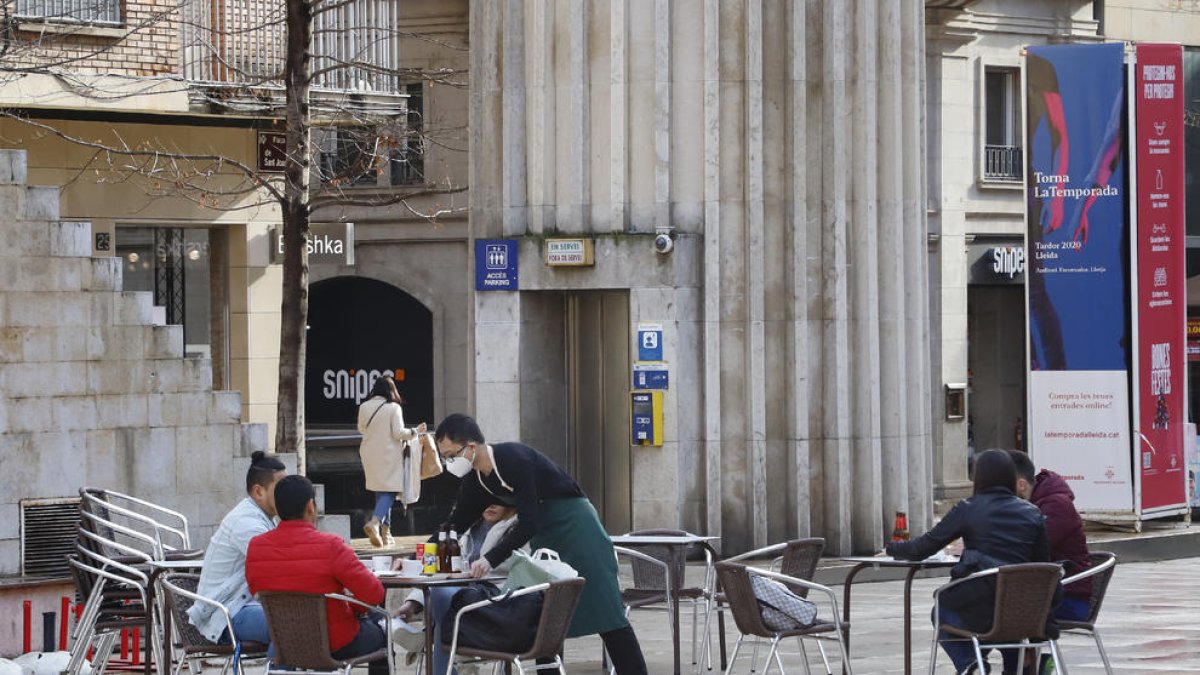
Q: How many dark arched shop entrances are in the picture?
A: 1